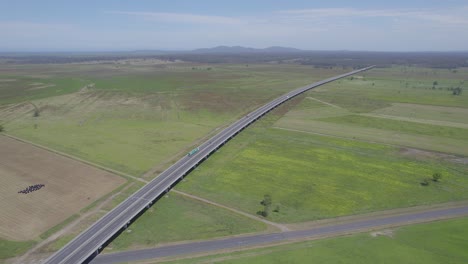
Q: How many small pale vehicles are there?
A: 1